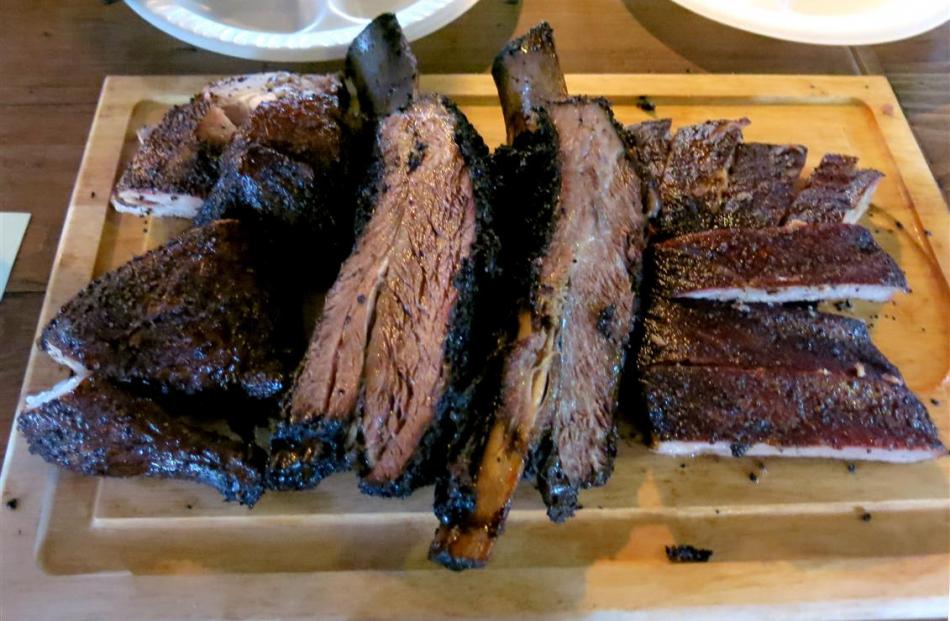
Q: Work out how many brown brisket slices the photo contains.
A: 2